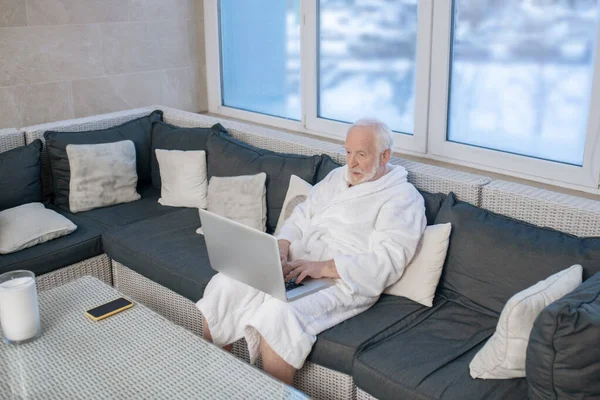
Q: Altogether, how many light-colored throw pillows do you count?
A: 7